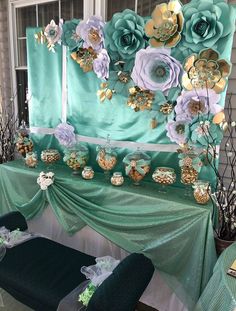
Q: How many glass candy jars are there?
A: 11